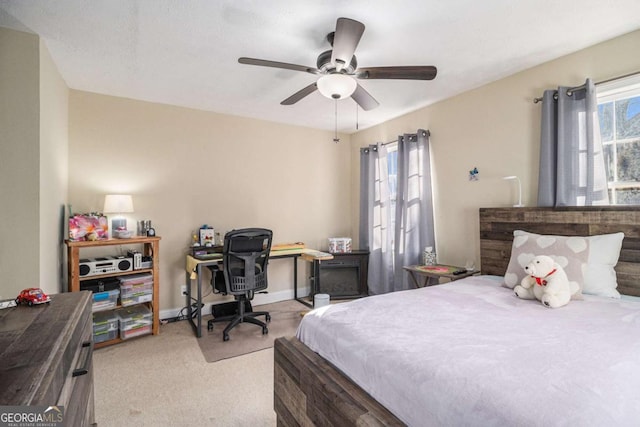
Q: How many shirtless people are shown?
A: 0